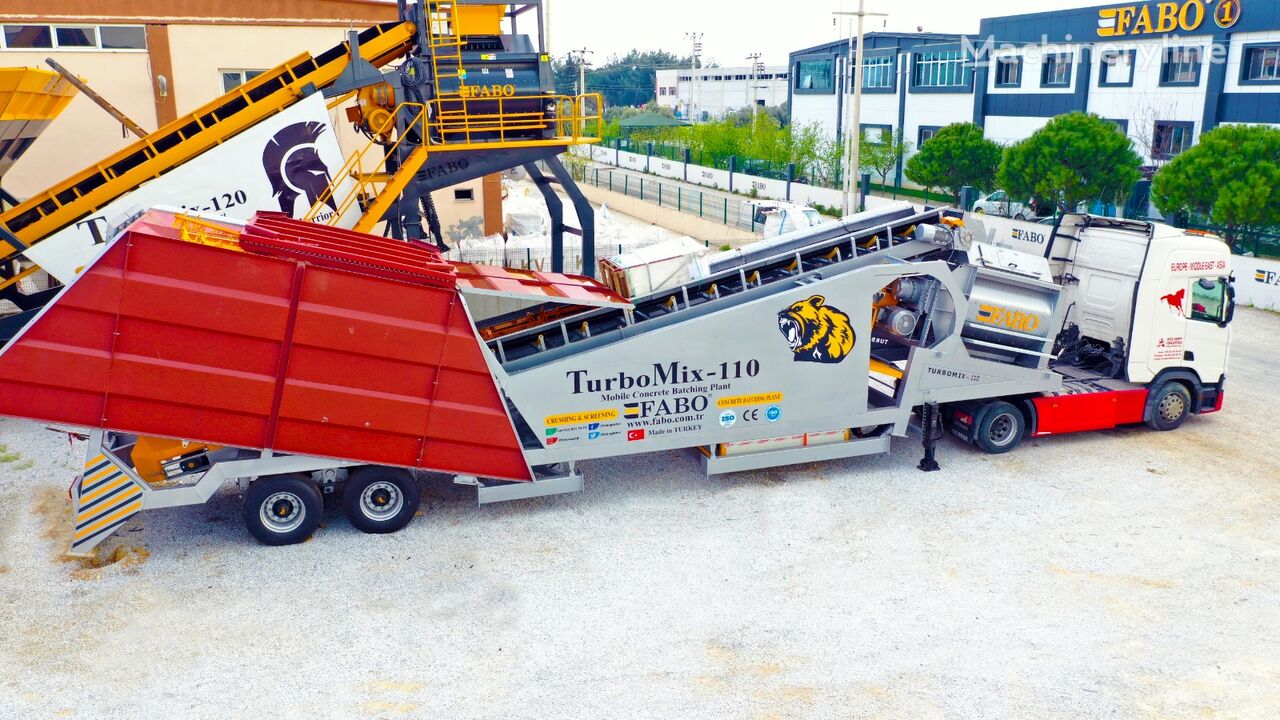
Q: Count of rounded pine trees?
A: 3